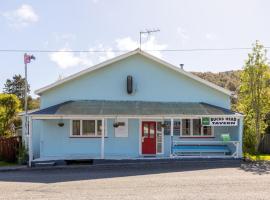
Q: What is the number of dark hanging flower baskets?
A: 3